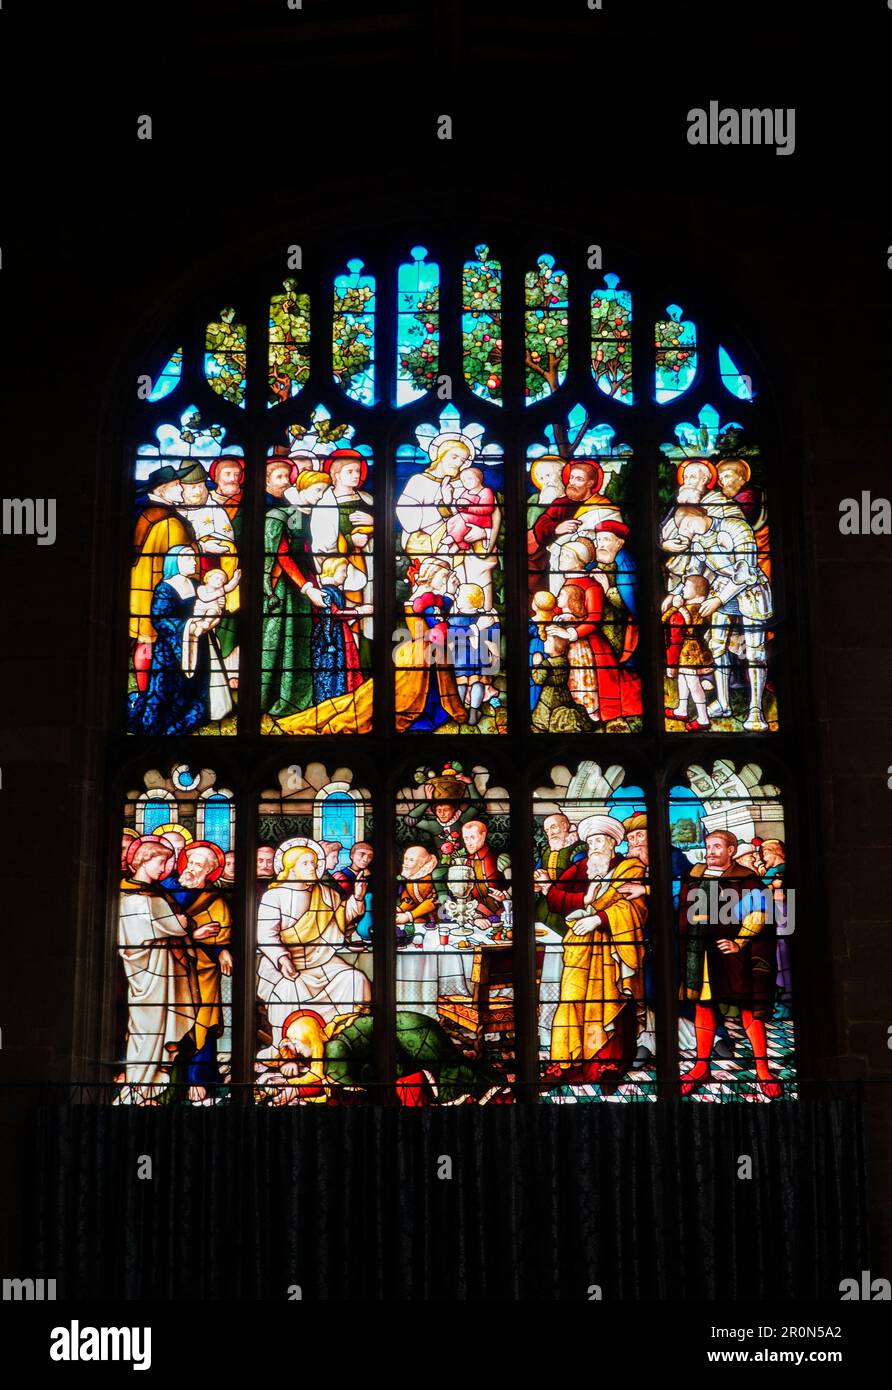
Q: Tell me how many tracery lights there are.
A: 10